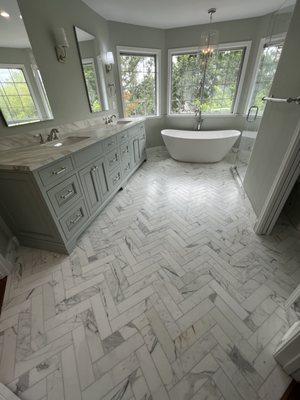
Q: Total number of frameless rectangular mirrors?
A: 2